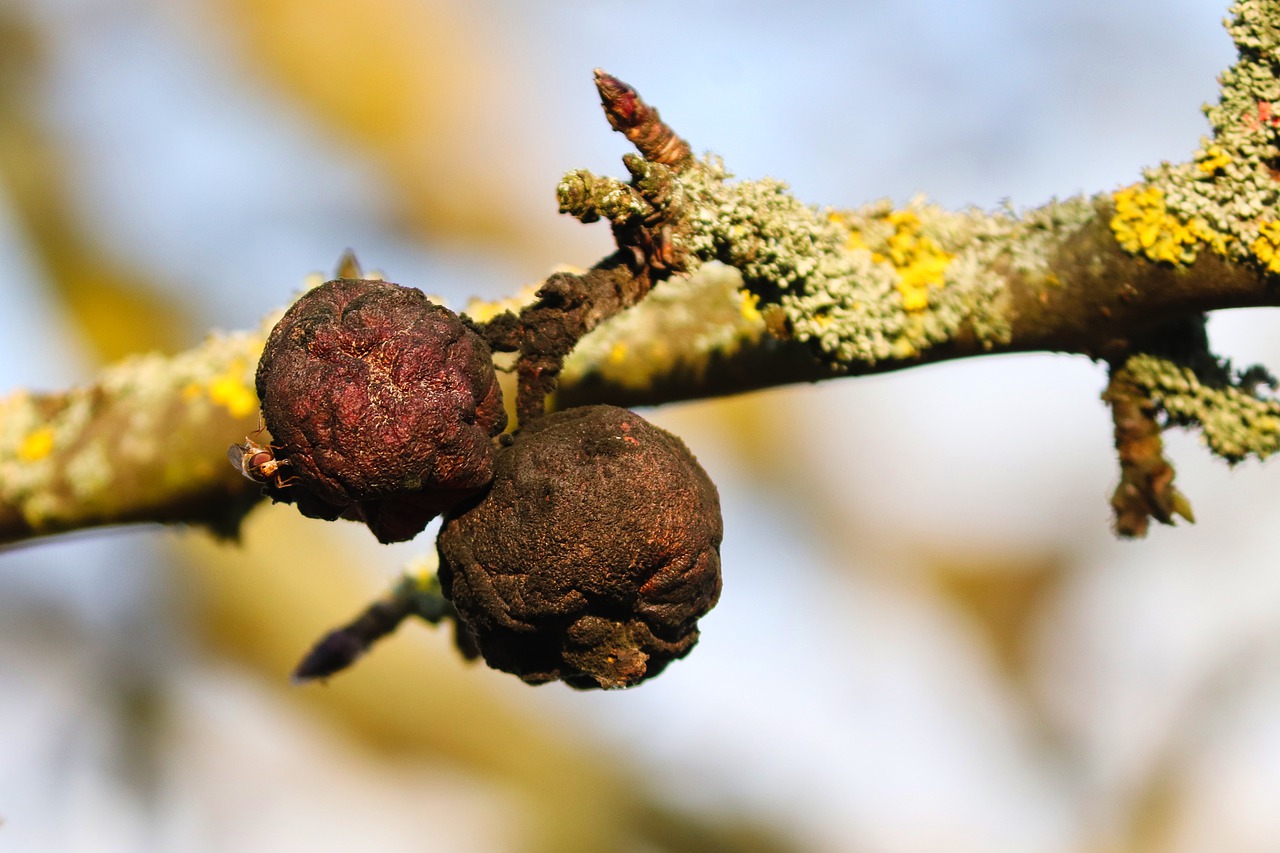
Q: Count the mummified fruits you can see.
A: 2